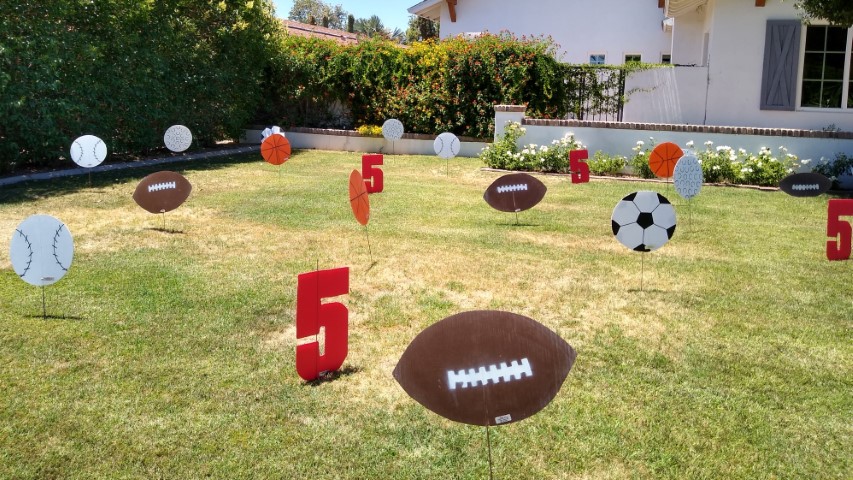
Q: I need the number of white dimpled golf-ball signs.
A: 3